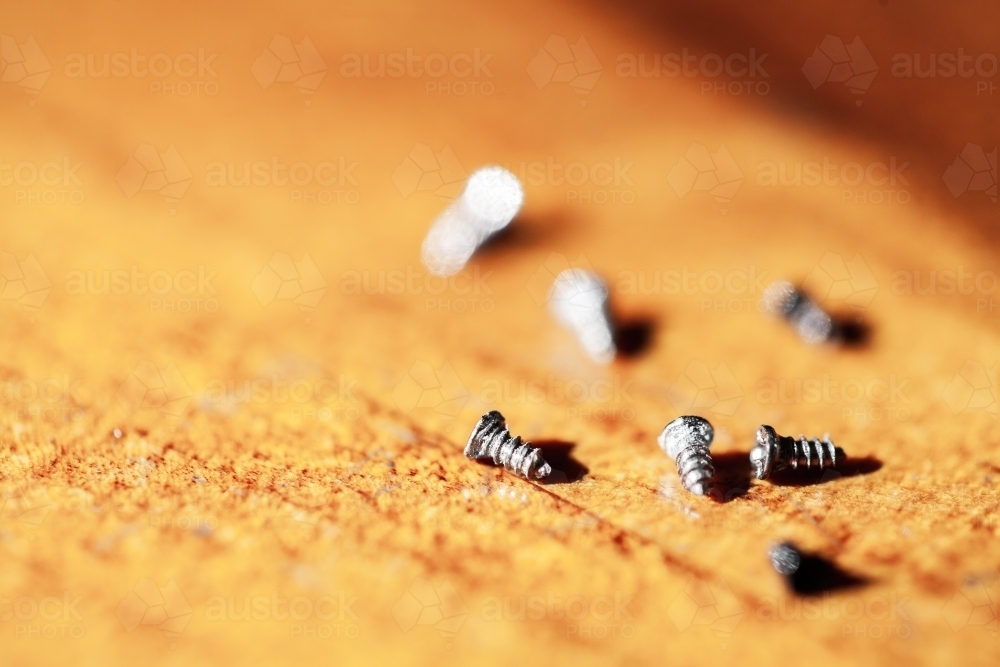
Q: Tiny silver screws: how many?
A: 7